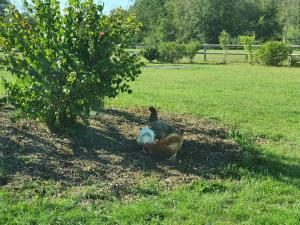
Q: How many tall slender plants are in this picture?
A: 2